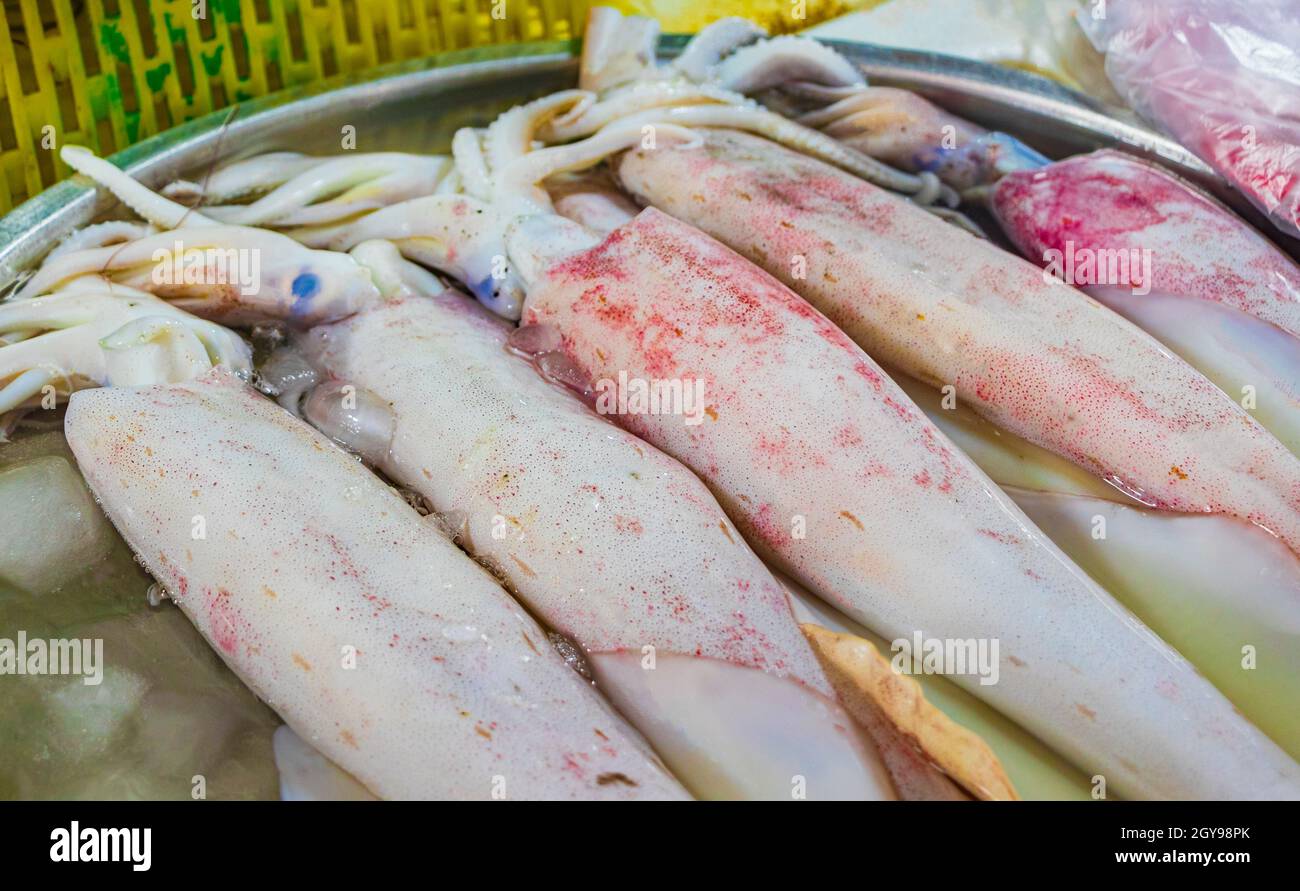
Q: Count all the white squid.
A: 5